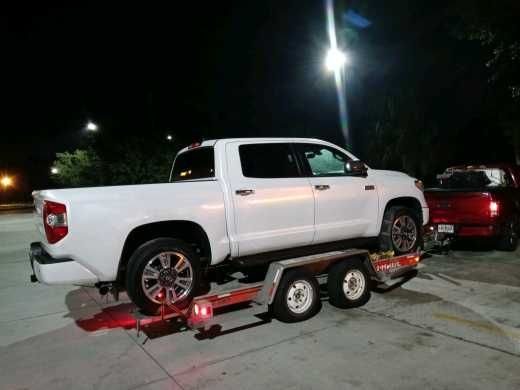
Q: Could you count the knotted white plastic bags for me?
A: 0